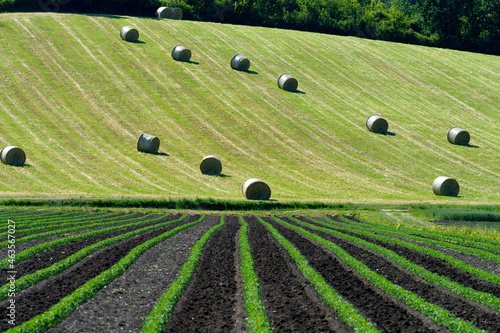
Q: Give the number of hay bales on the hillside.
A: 13